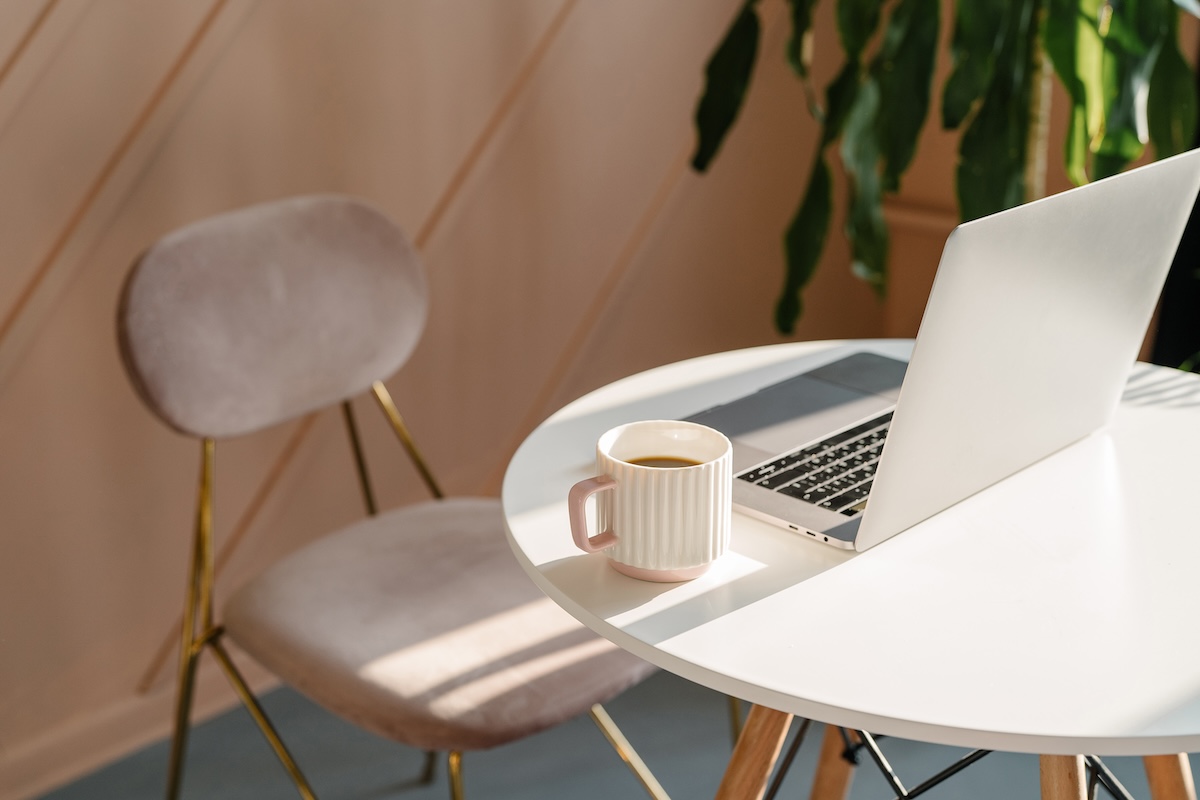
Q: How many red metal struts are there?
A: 0